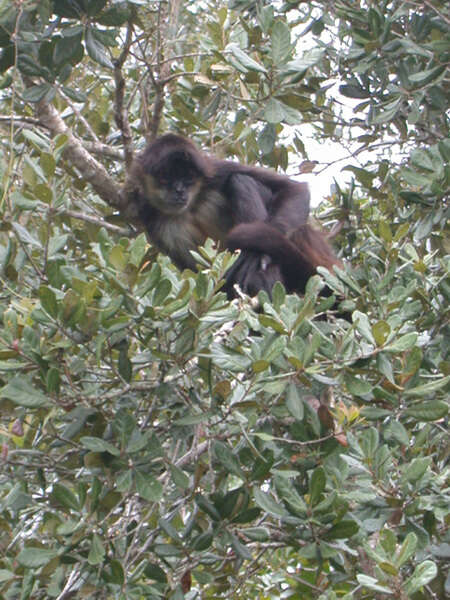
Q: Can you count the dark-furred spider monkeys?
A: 1